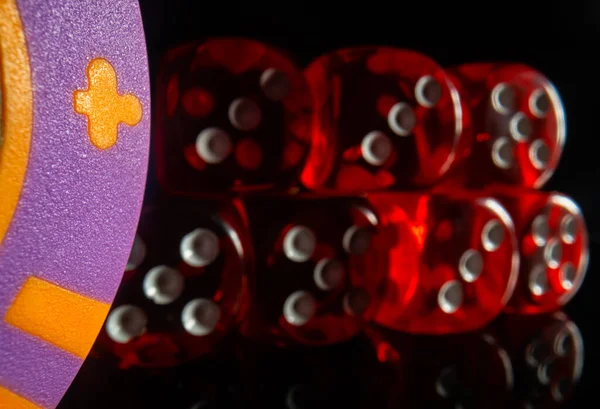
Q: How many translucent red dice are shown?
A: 7